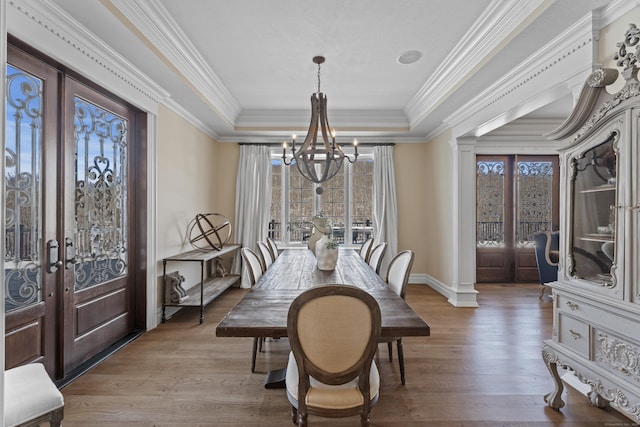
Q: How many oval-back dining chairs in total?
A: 7